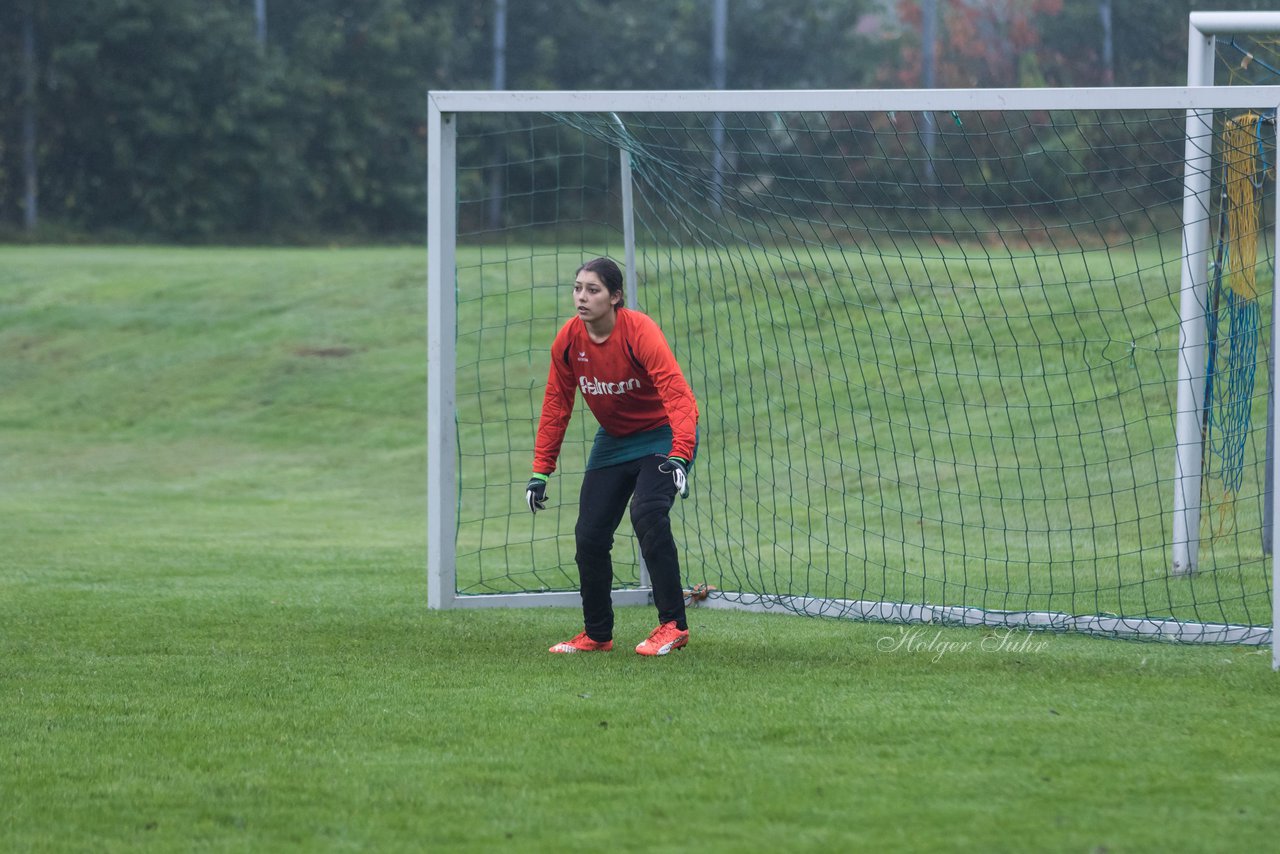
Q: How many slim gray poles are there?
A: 6